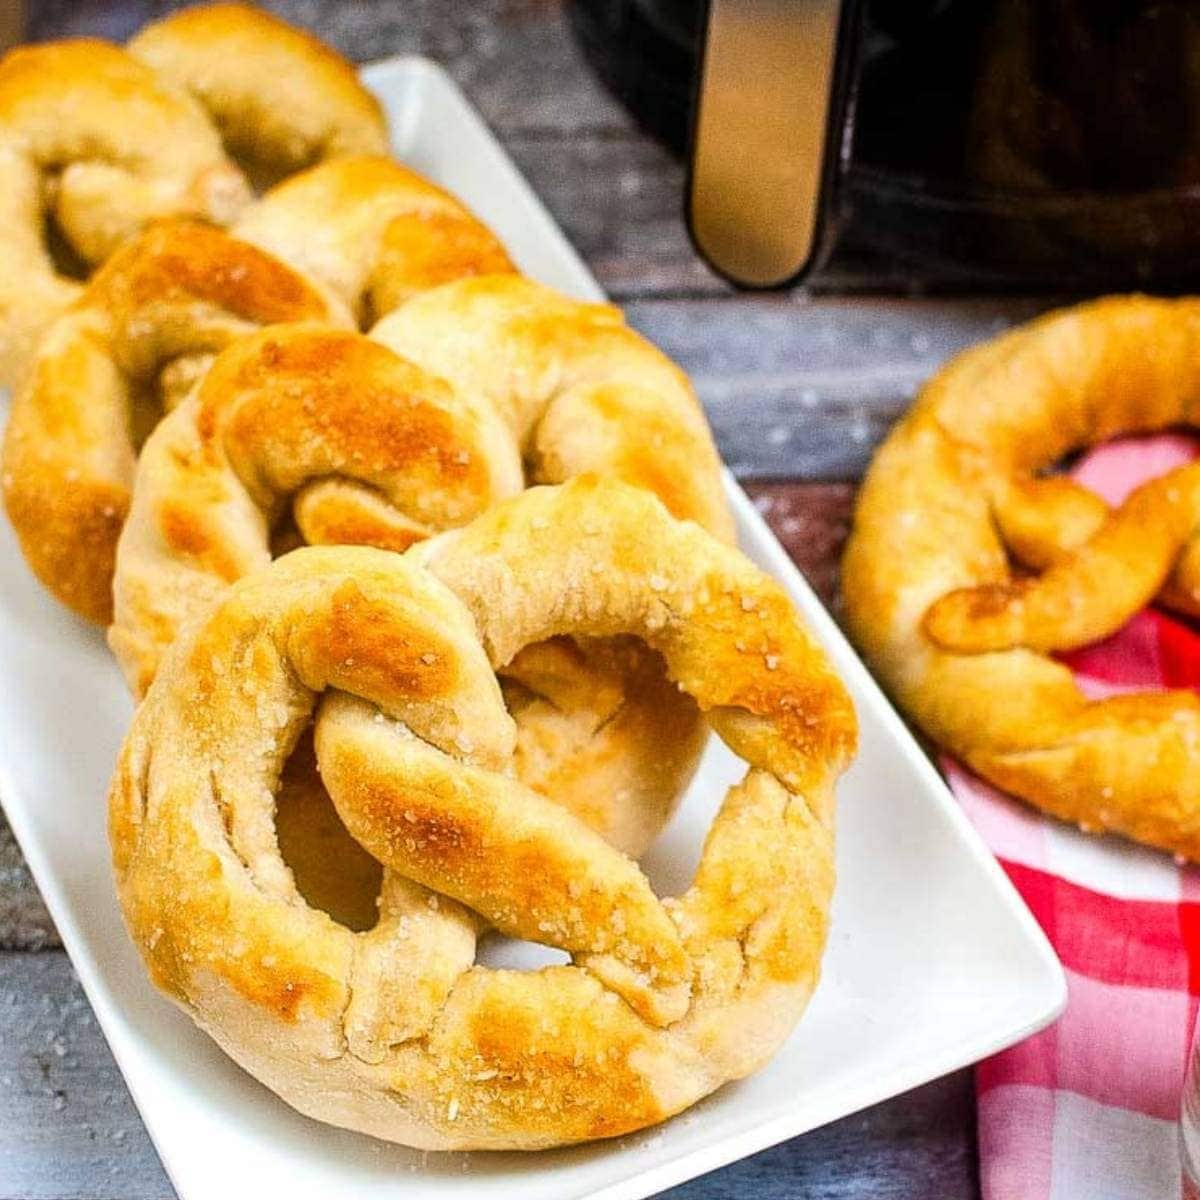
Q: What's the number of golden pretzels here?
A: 5